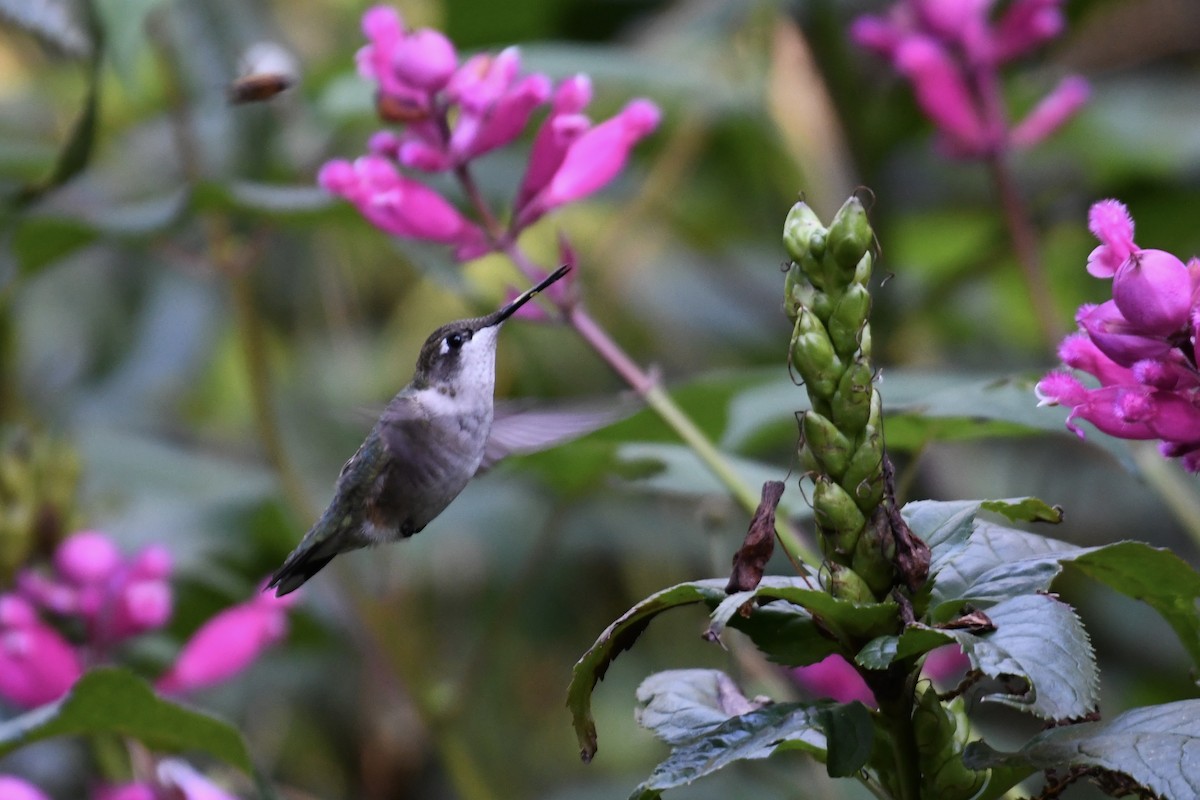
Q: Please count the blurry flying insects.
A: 1